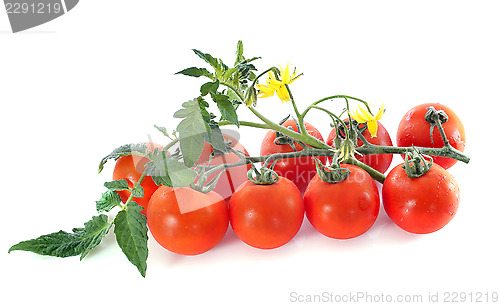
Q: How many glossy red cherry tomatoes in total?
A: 9